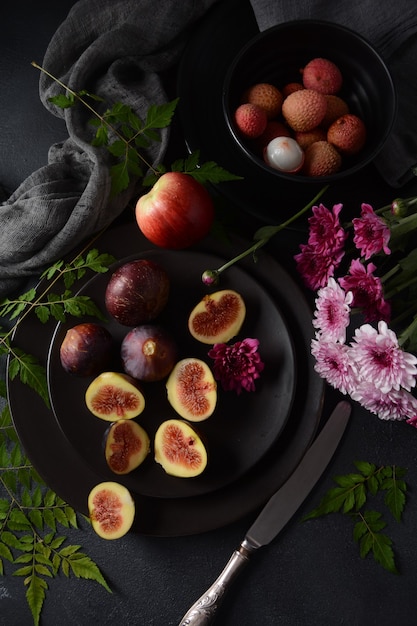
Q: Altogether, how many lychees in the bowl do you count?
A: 11